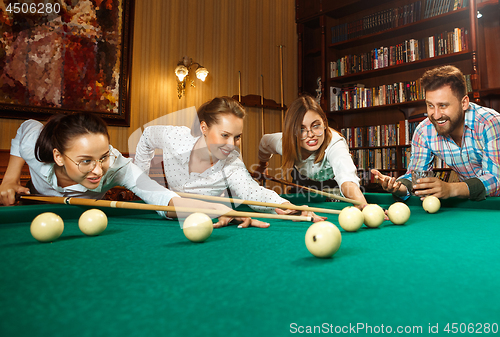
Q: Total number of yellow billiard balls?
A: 8